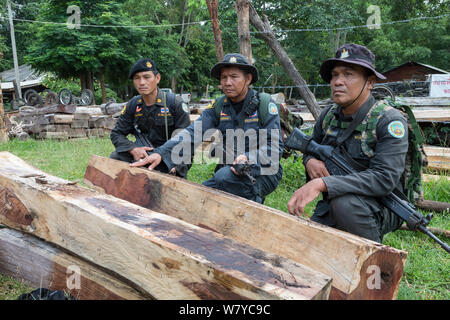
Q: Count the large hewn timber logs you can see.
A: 3